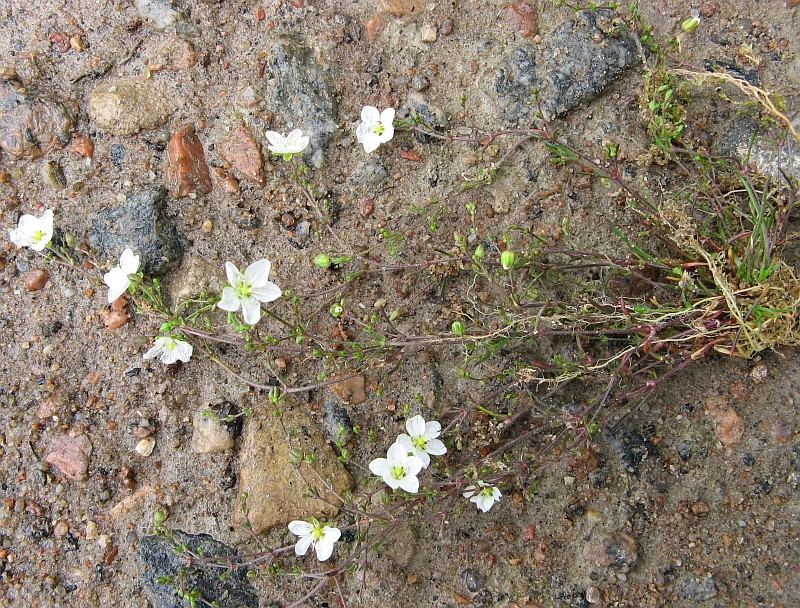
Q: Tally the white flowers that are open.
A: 10